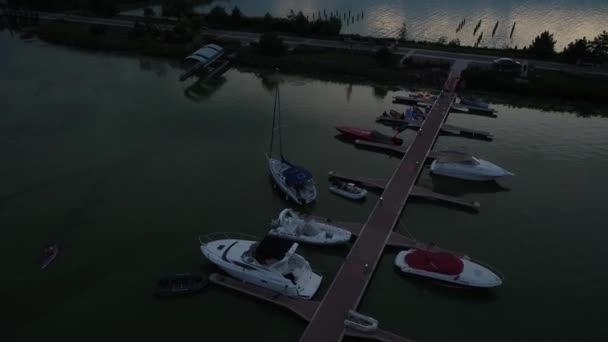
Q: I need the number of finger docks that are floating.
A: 12